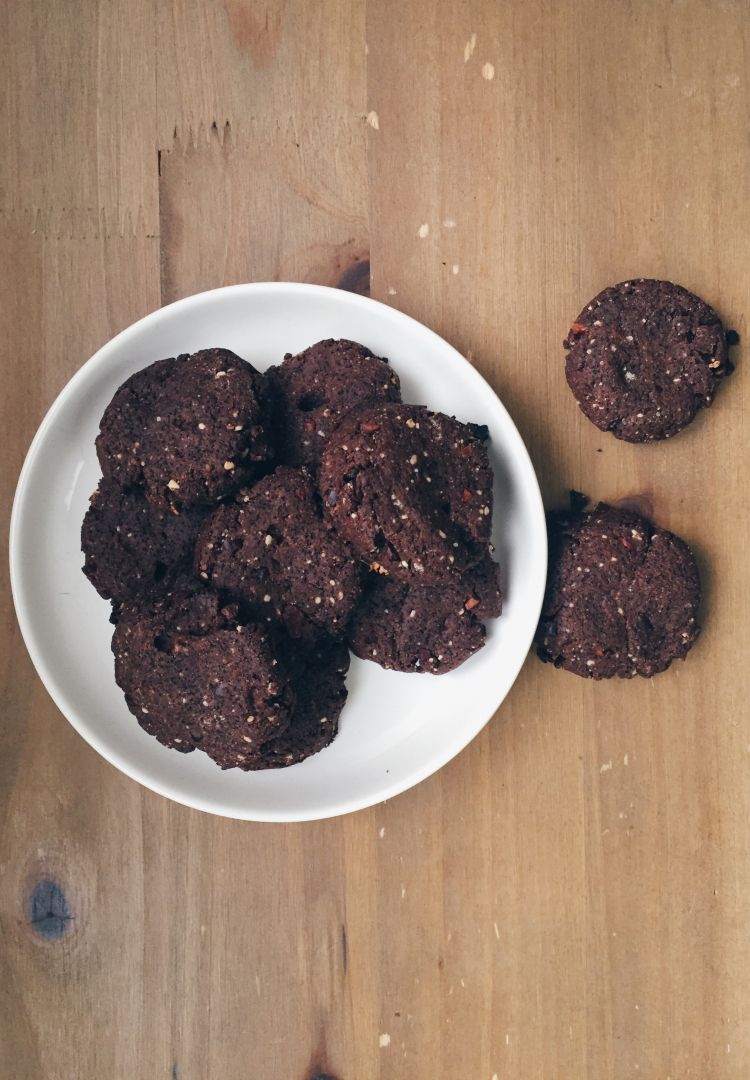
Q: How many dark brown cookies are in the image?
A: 10